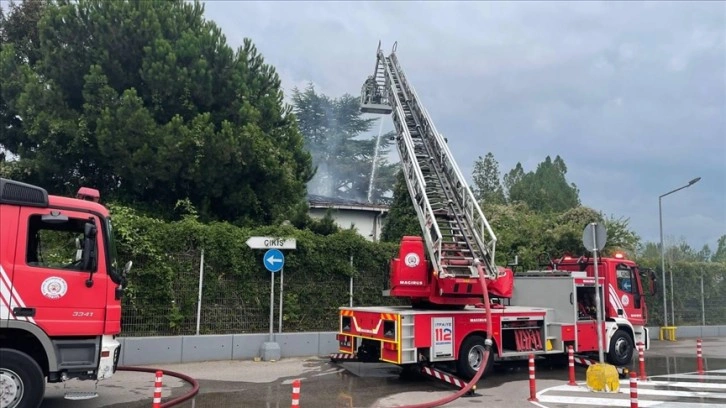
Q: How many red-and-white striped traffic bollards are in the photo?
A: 7